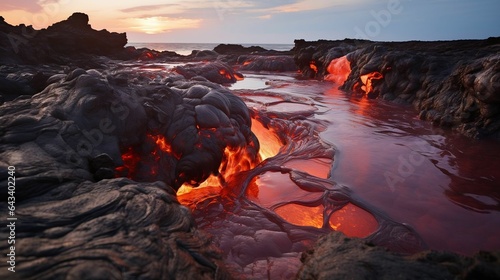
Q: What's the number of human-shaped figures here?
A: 0